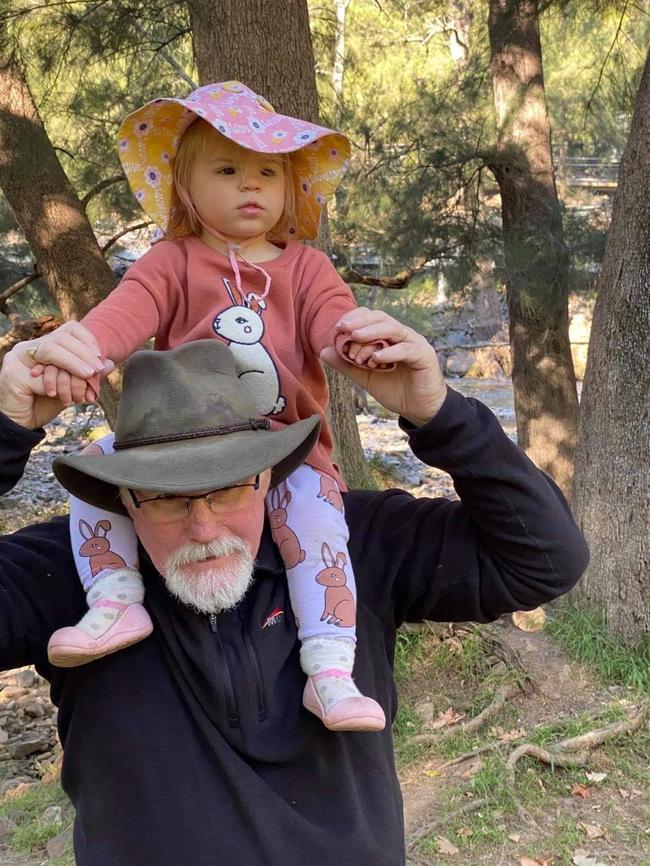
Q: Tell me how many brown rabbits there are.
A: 4